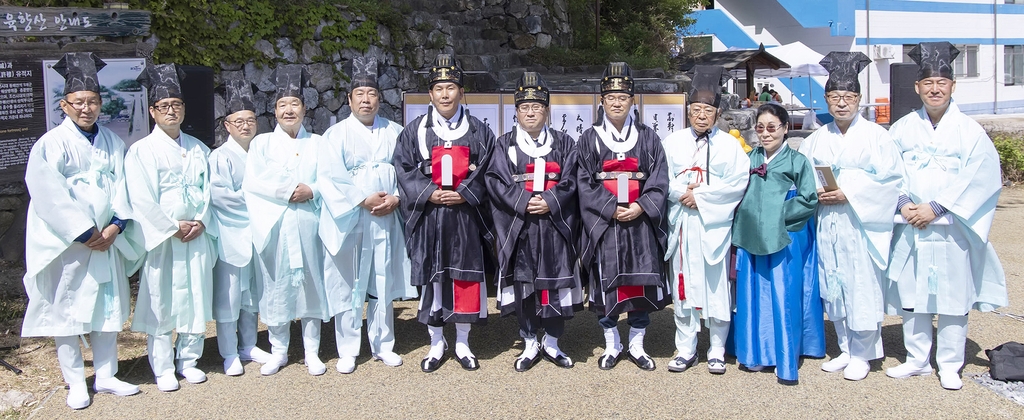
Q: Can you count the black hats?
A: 11